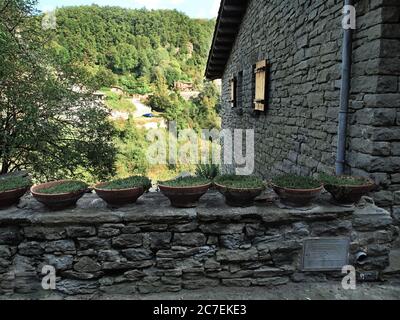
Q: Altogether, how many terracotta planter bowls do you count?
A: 7